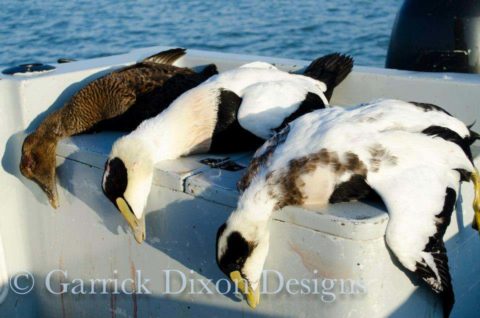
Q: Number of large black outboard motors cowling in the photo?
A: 1